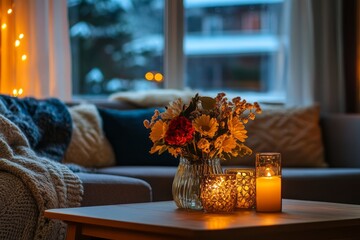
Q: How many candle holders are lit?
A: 3